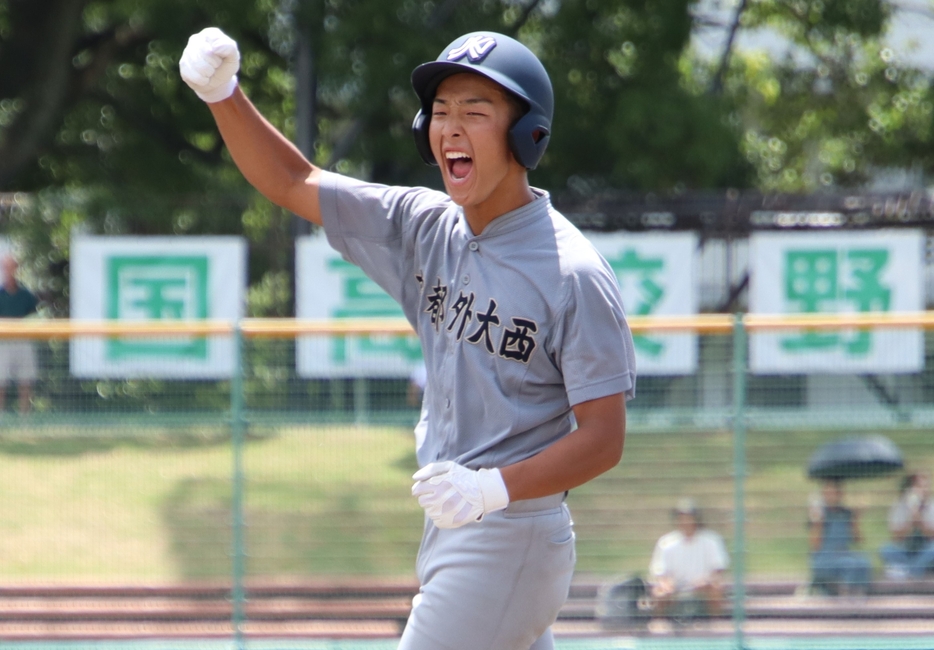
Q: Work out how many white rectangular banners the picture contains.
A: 4